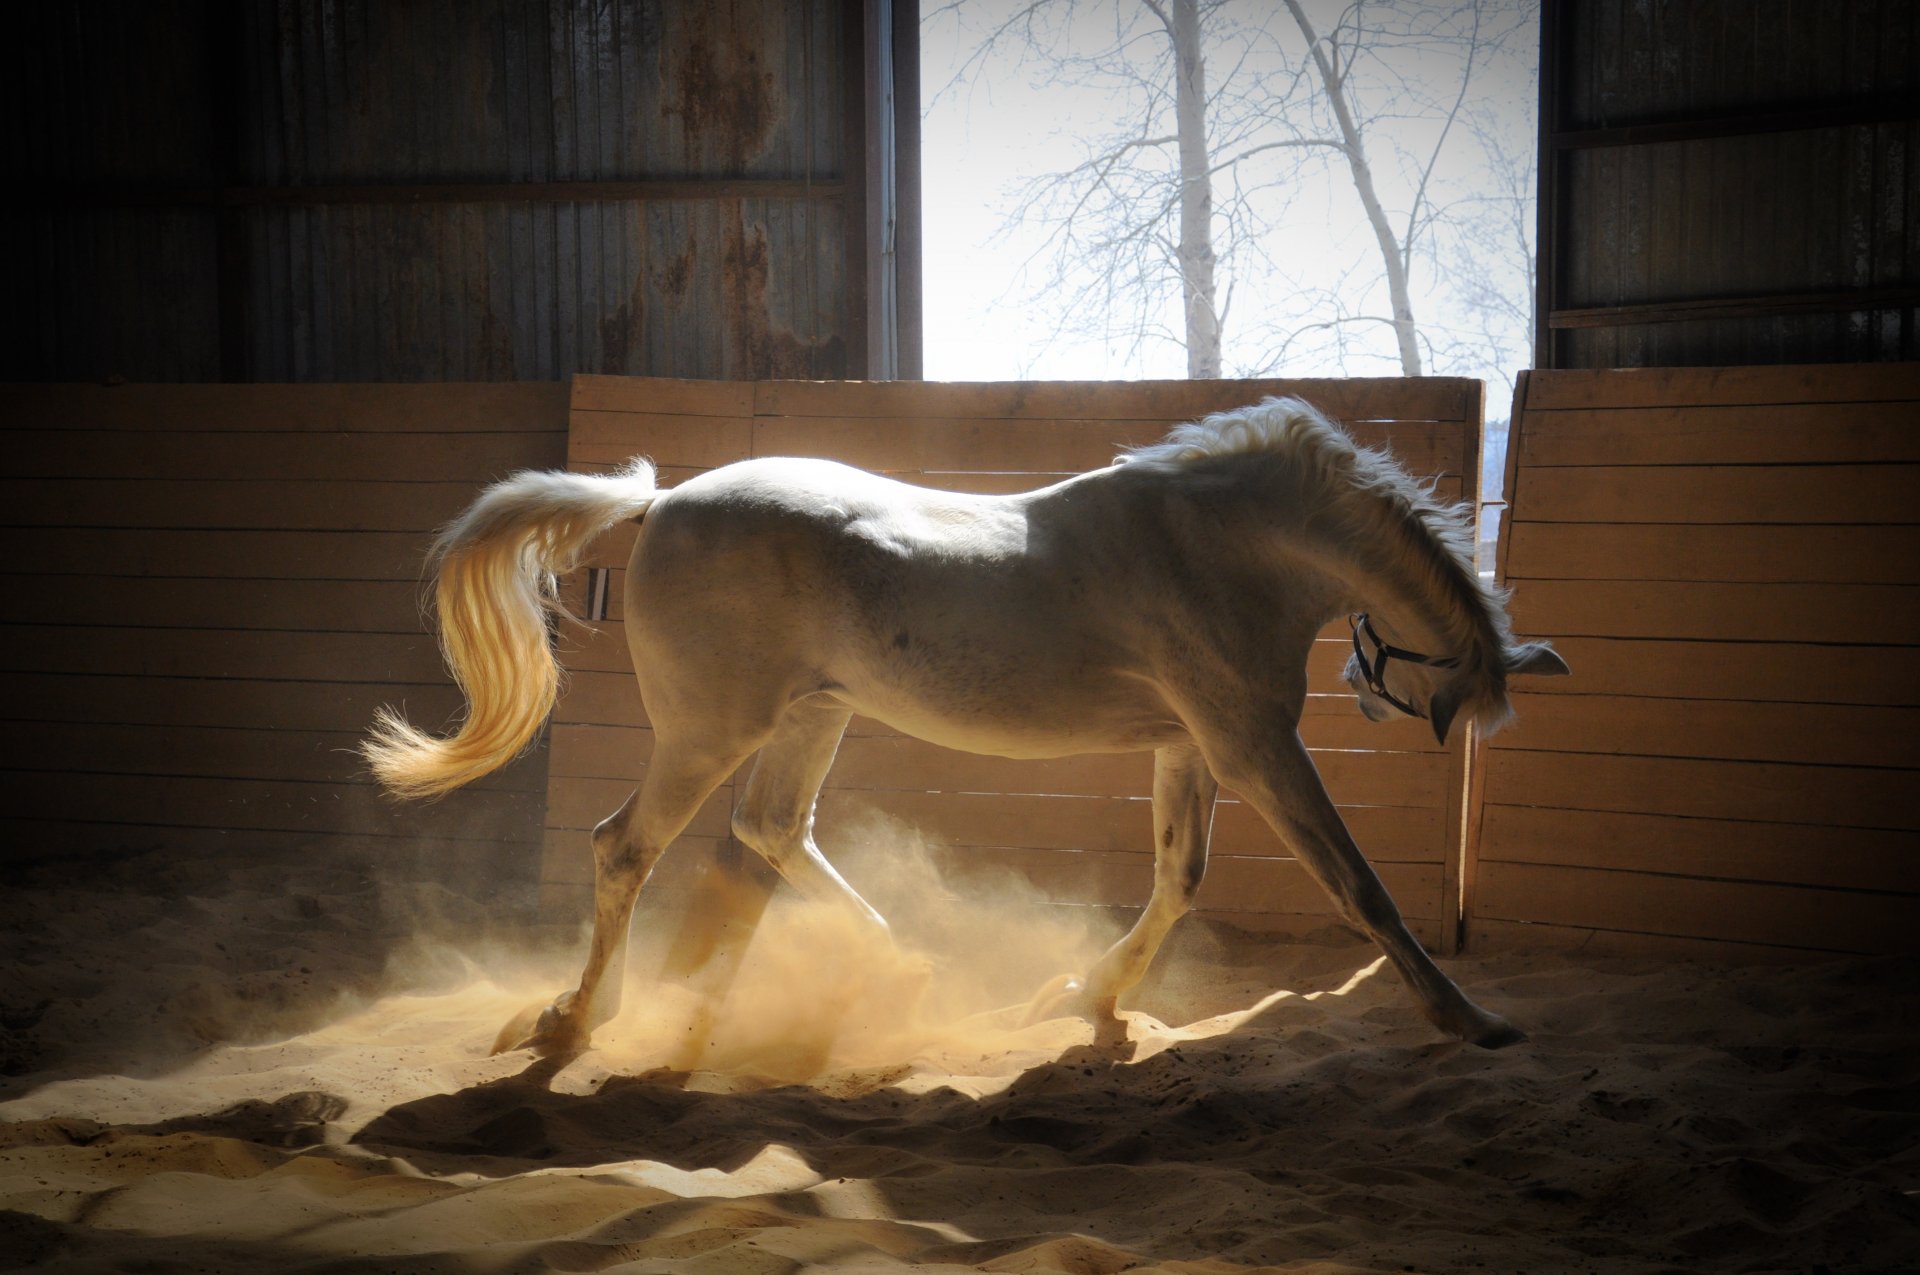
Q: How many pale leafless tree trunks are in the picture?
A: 2